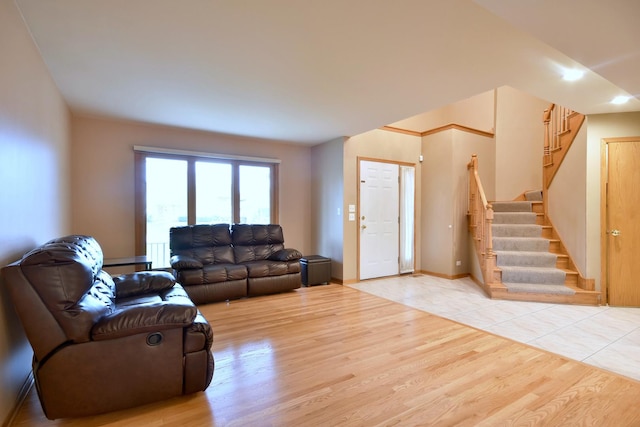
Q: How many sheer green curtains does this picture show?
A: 0